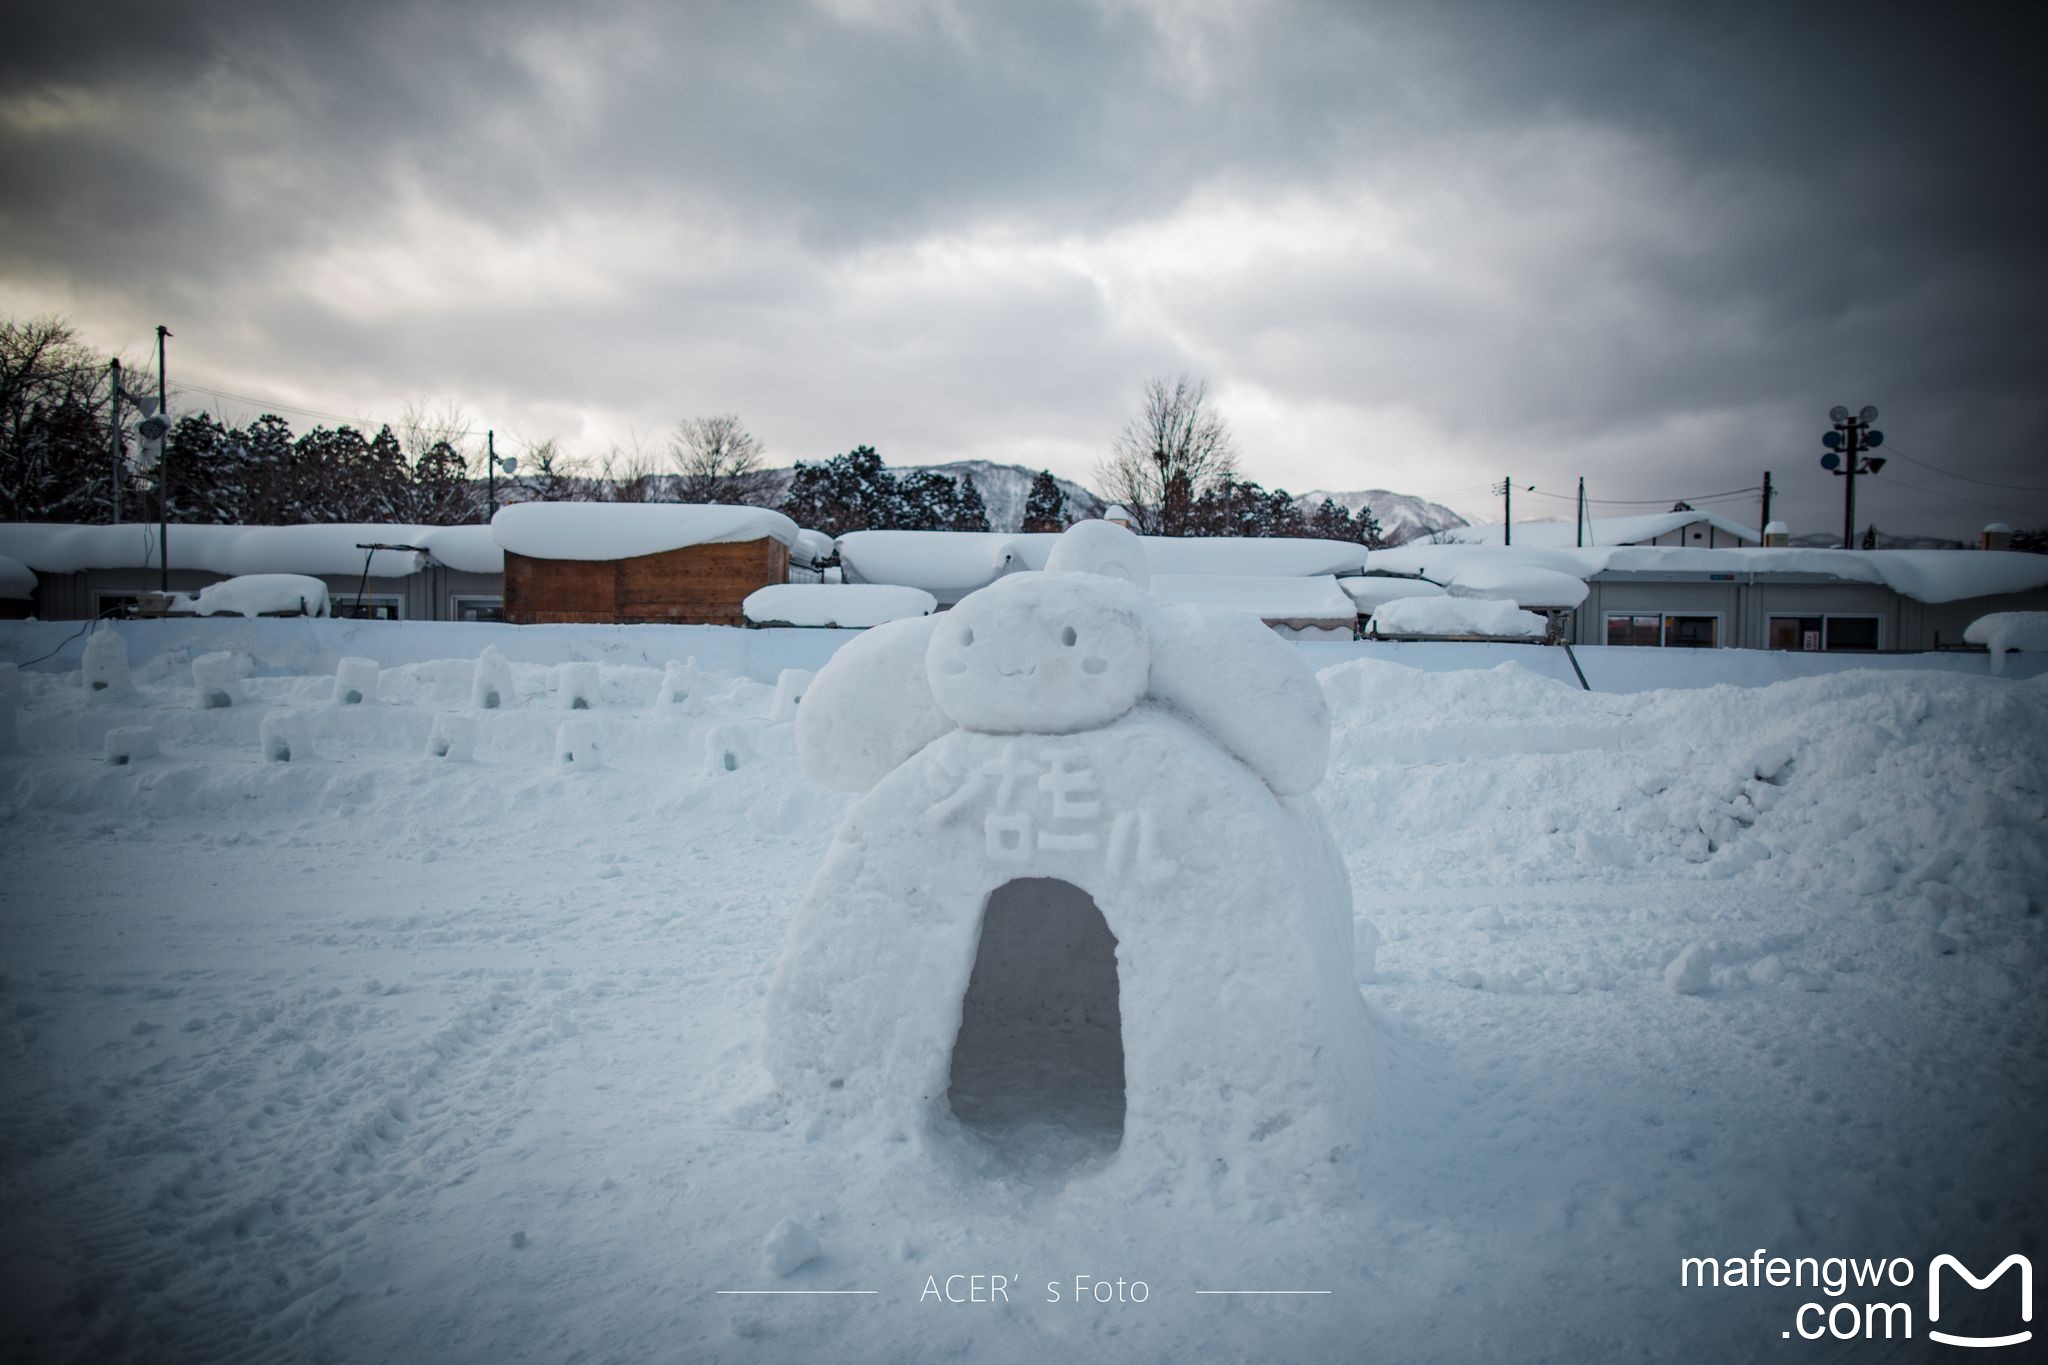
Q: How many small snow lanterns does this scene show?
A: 12